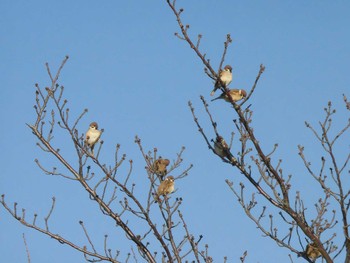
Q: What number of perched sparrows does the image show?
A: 7